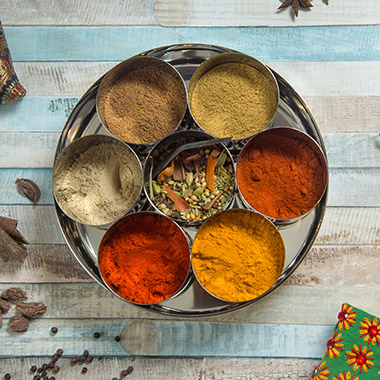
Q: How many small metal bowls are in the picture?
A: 7